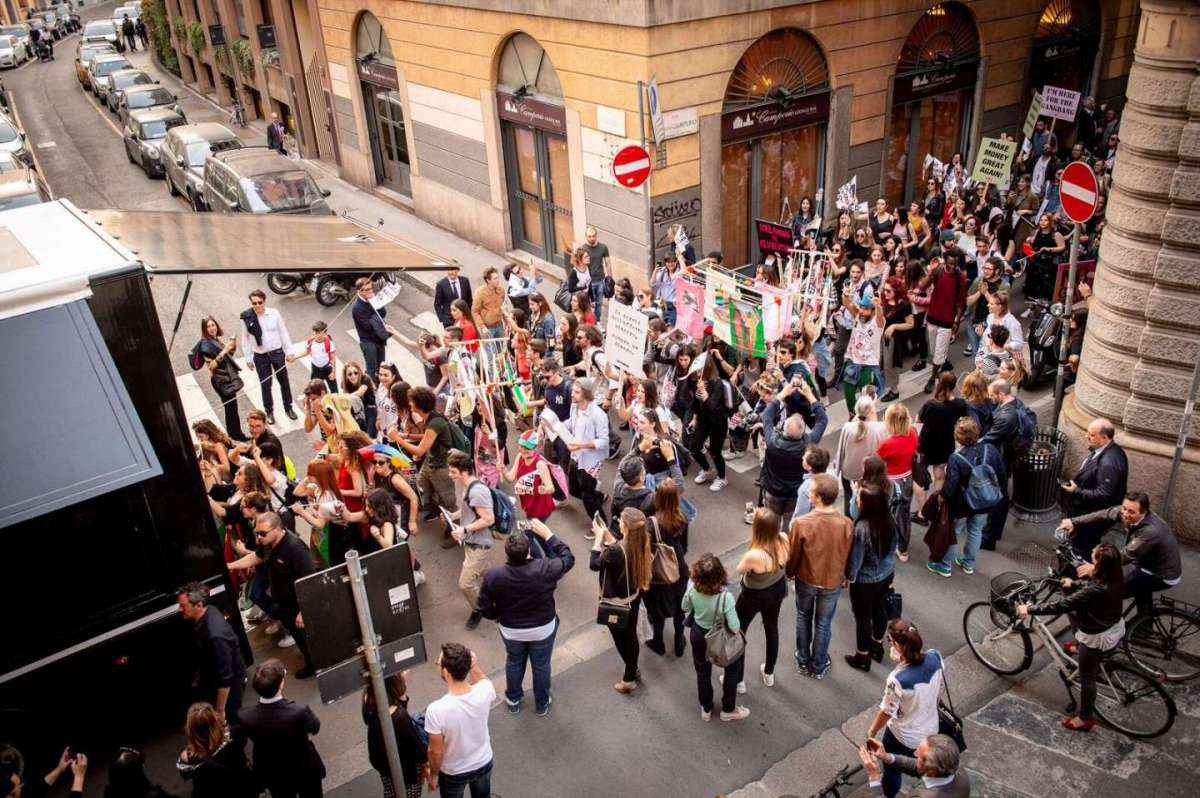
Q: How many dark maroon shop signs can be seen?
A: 5